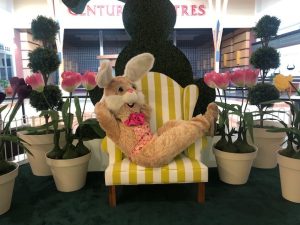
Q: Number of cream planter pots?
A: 6